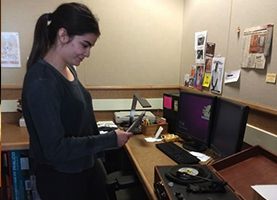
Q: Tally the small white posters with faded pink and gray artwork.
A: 1